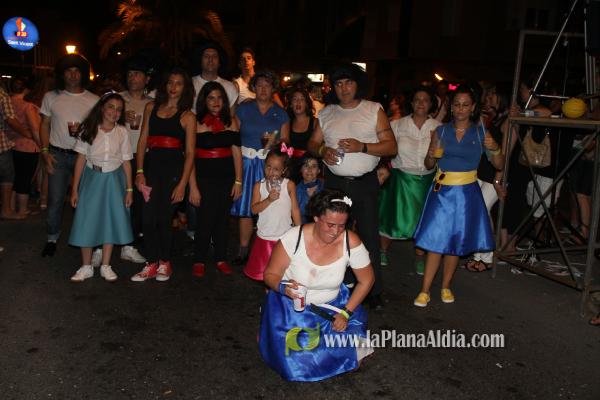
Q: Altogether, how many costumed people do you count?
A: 15